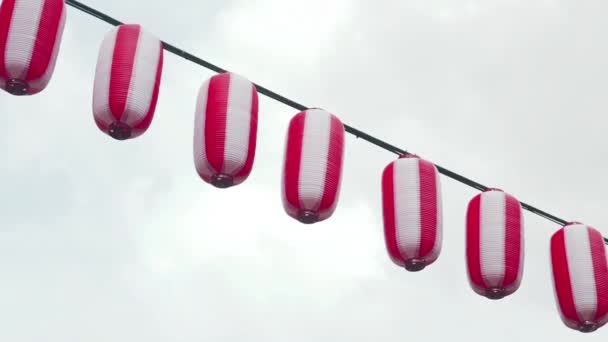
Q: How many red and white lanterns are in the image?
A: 7